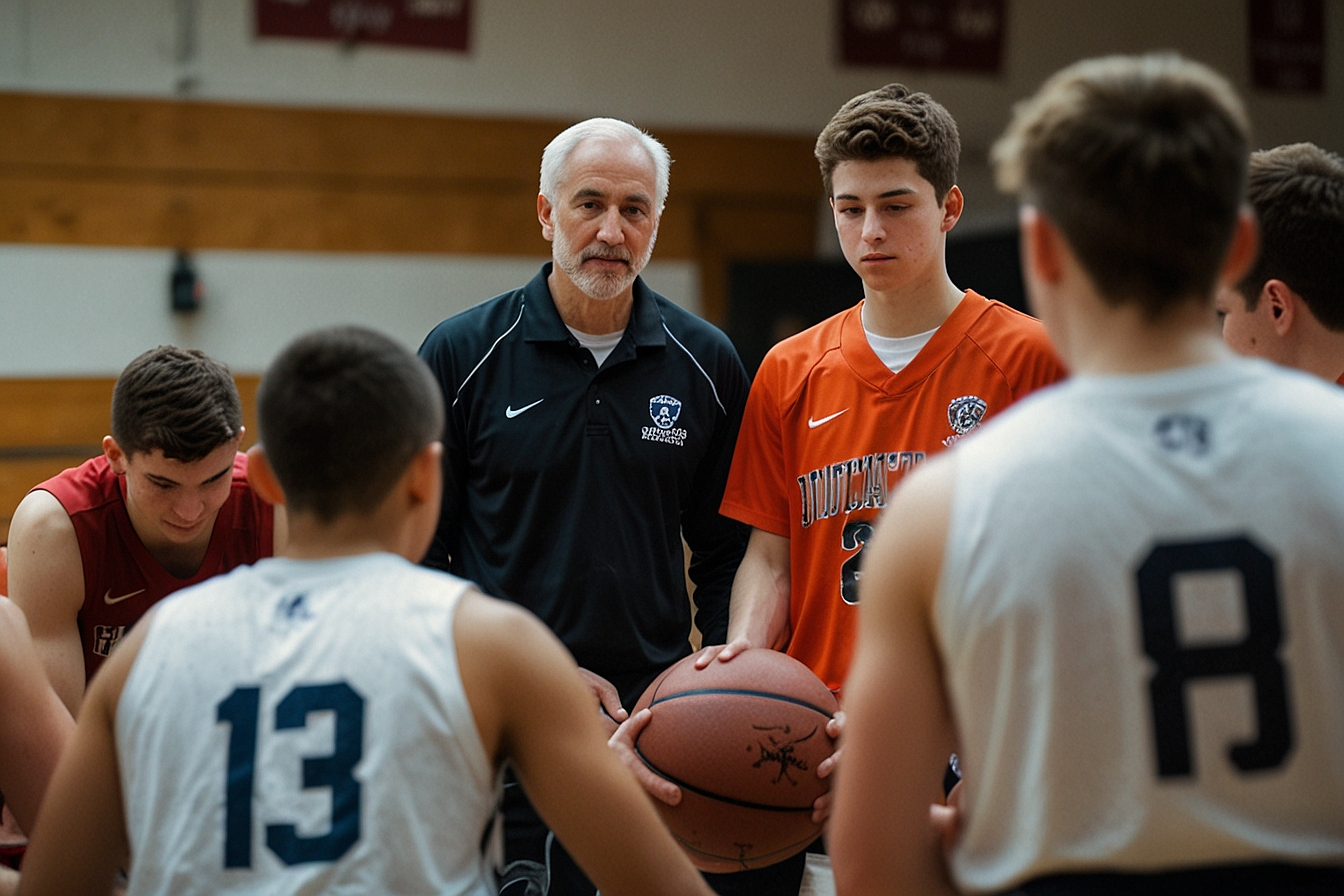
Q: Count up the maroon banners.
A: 3